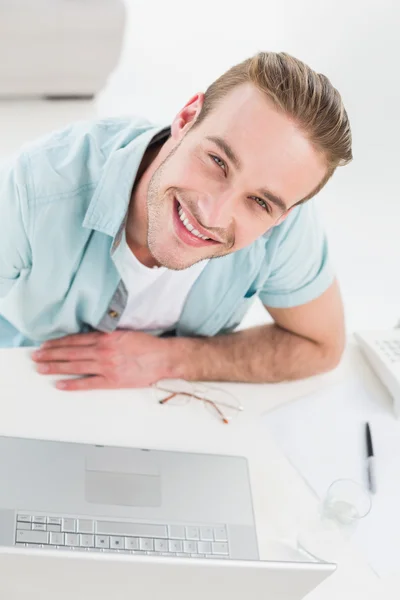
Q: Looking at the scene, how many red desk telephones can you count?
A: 0